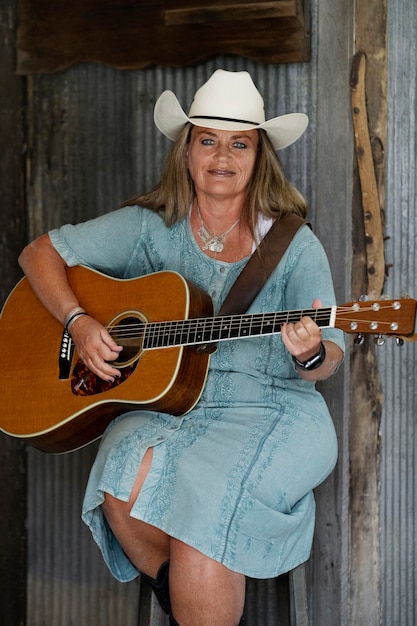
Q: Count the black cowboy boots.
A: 2